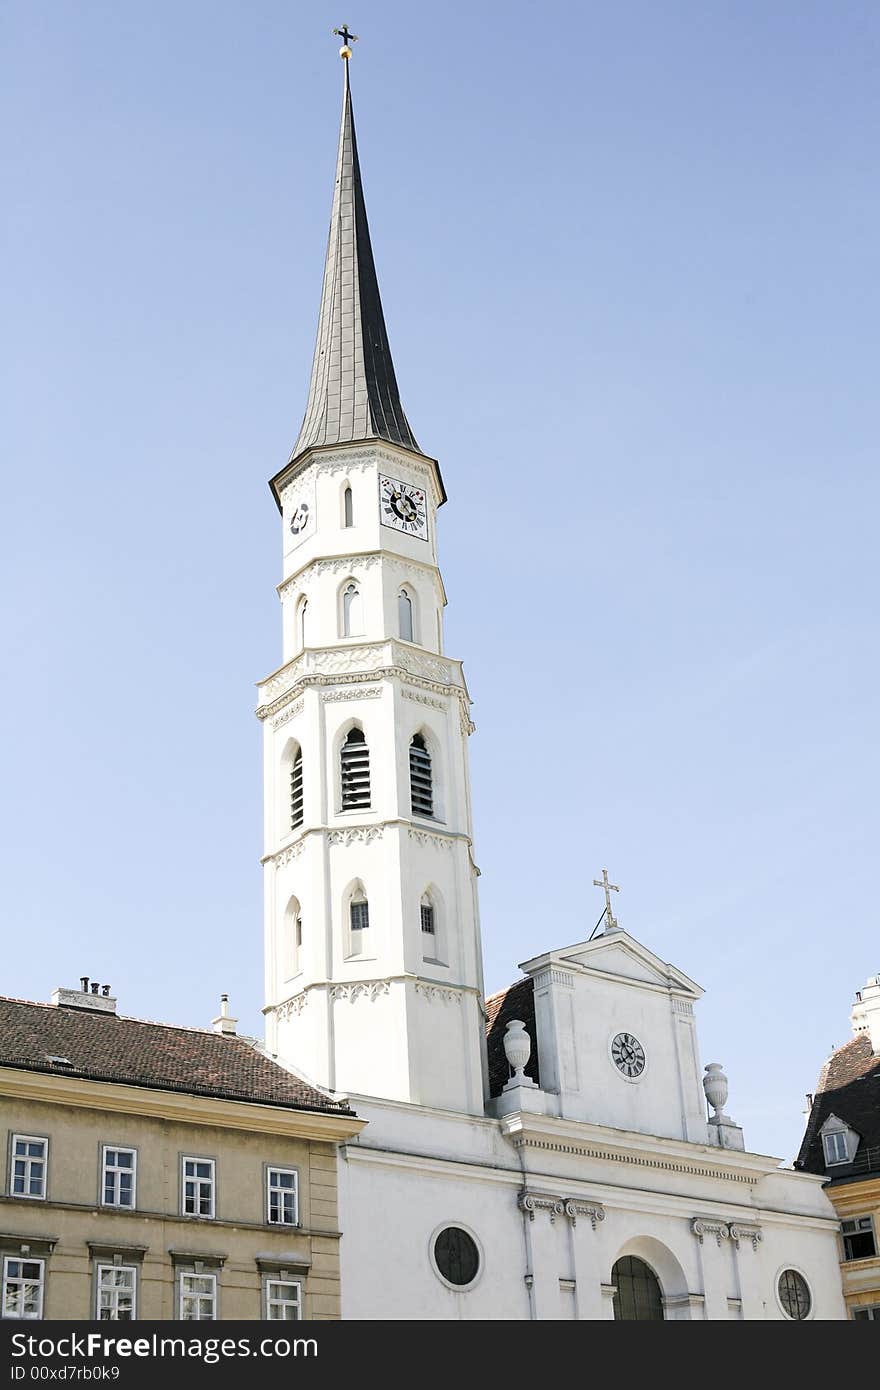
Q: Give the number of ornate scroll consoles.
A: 4